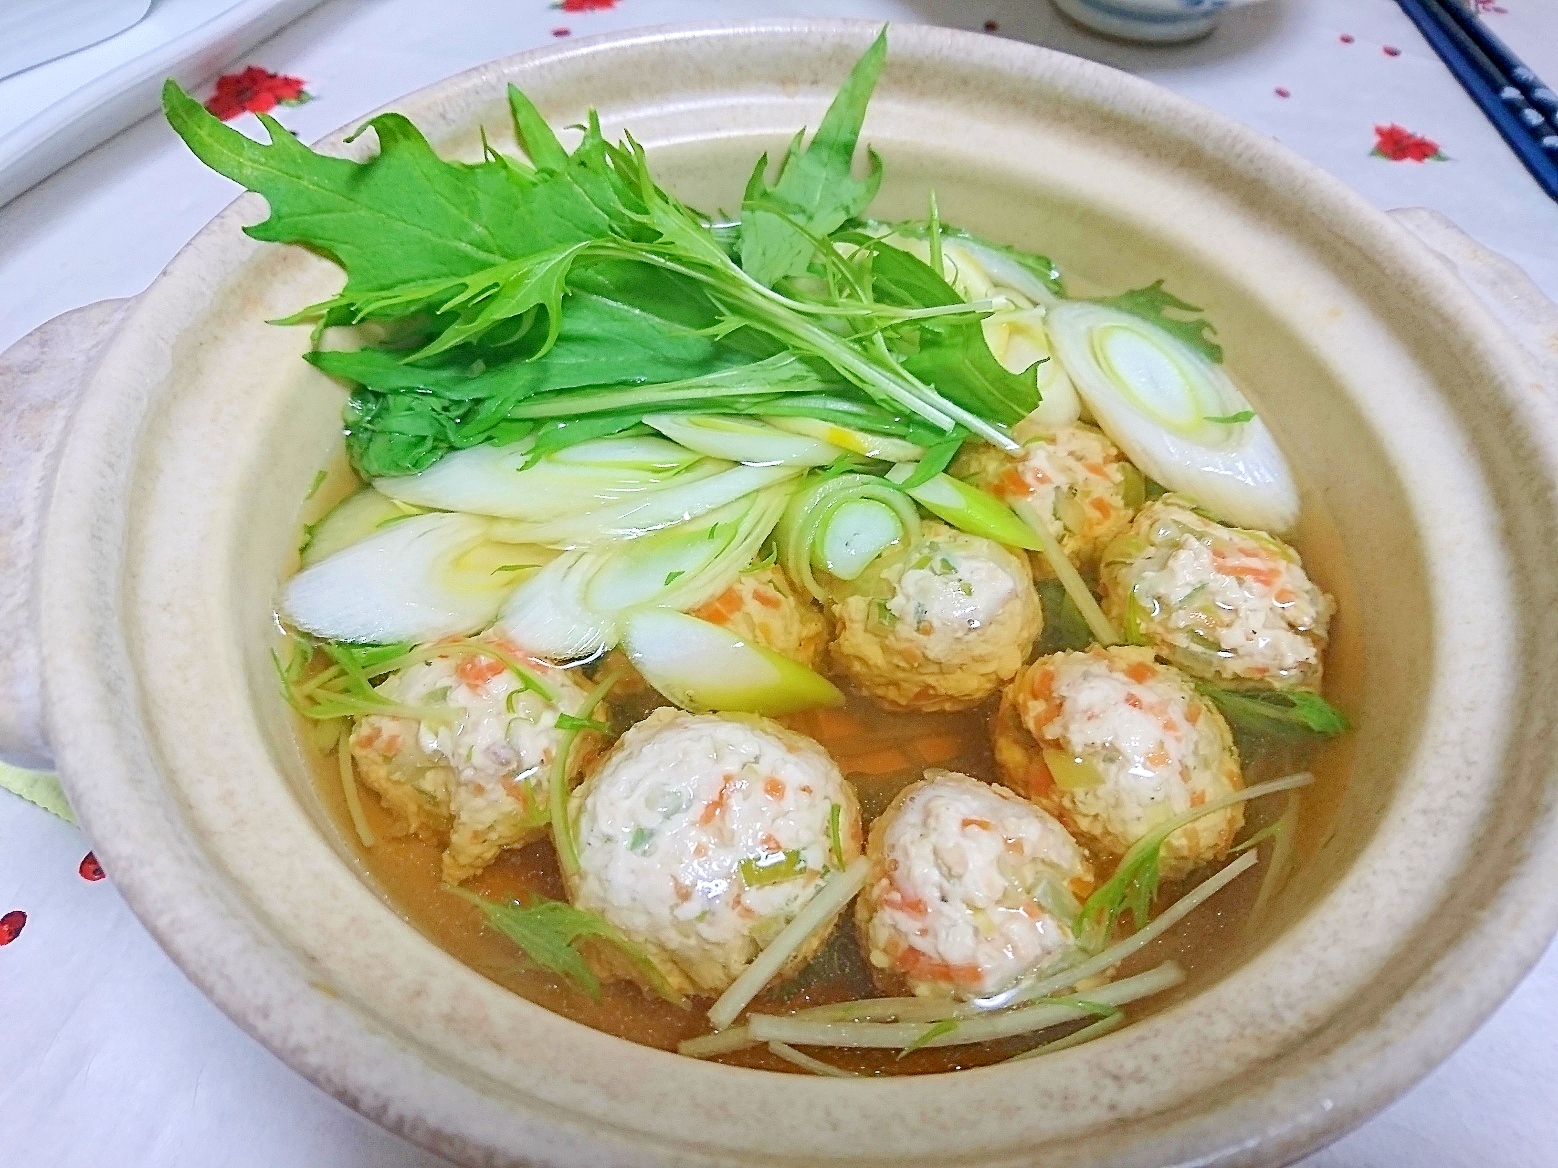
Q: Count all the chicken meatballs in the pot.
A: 8